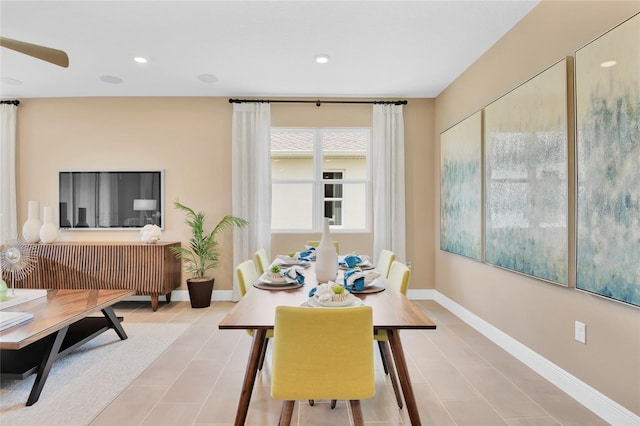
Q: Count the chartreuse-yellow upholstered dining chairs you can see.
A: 6